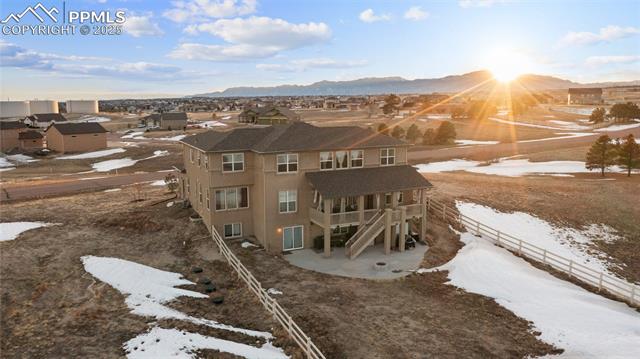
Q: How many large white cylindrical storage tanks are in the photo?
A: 3